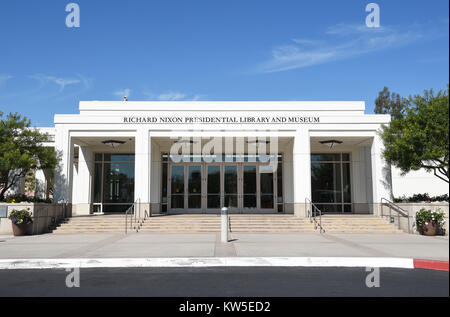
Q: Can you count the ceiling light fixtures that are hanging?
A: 4